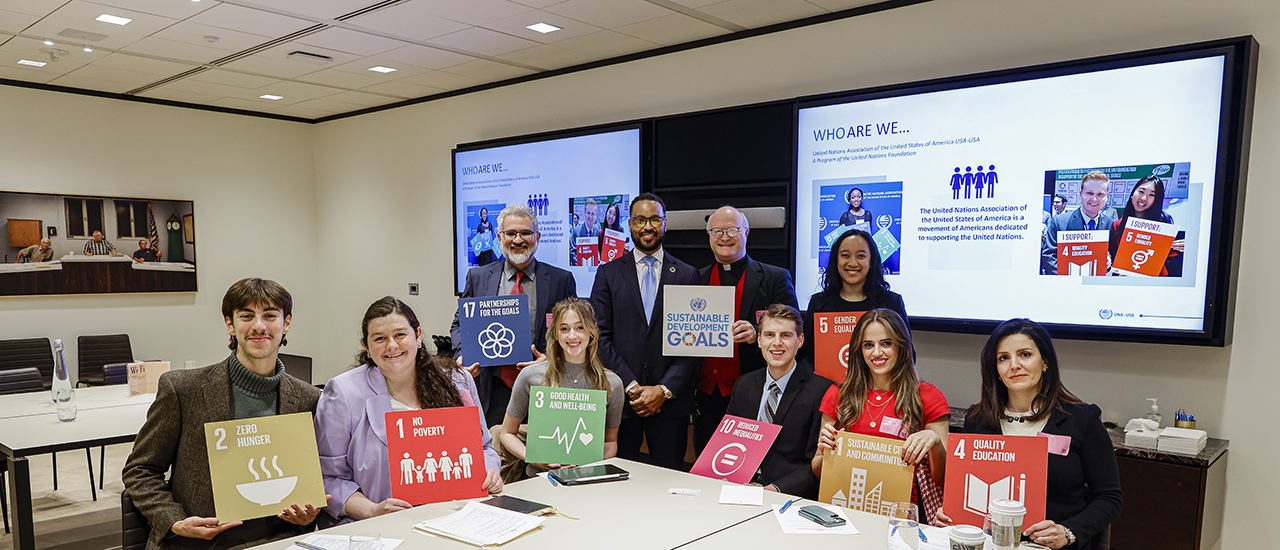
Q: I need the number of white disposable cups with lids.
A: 2